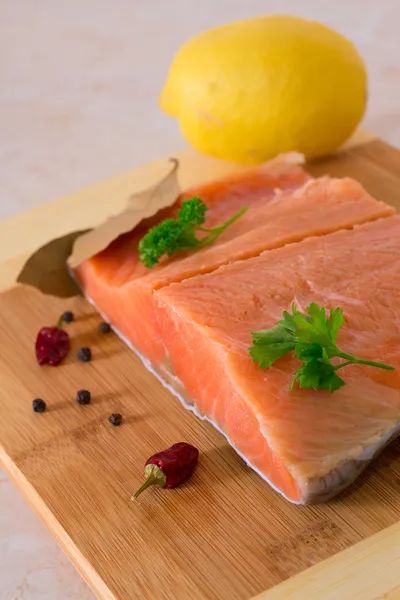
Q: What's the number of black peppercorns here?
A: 6